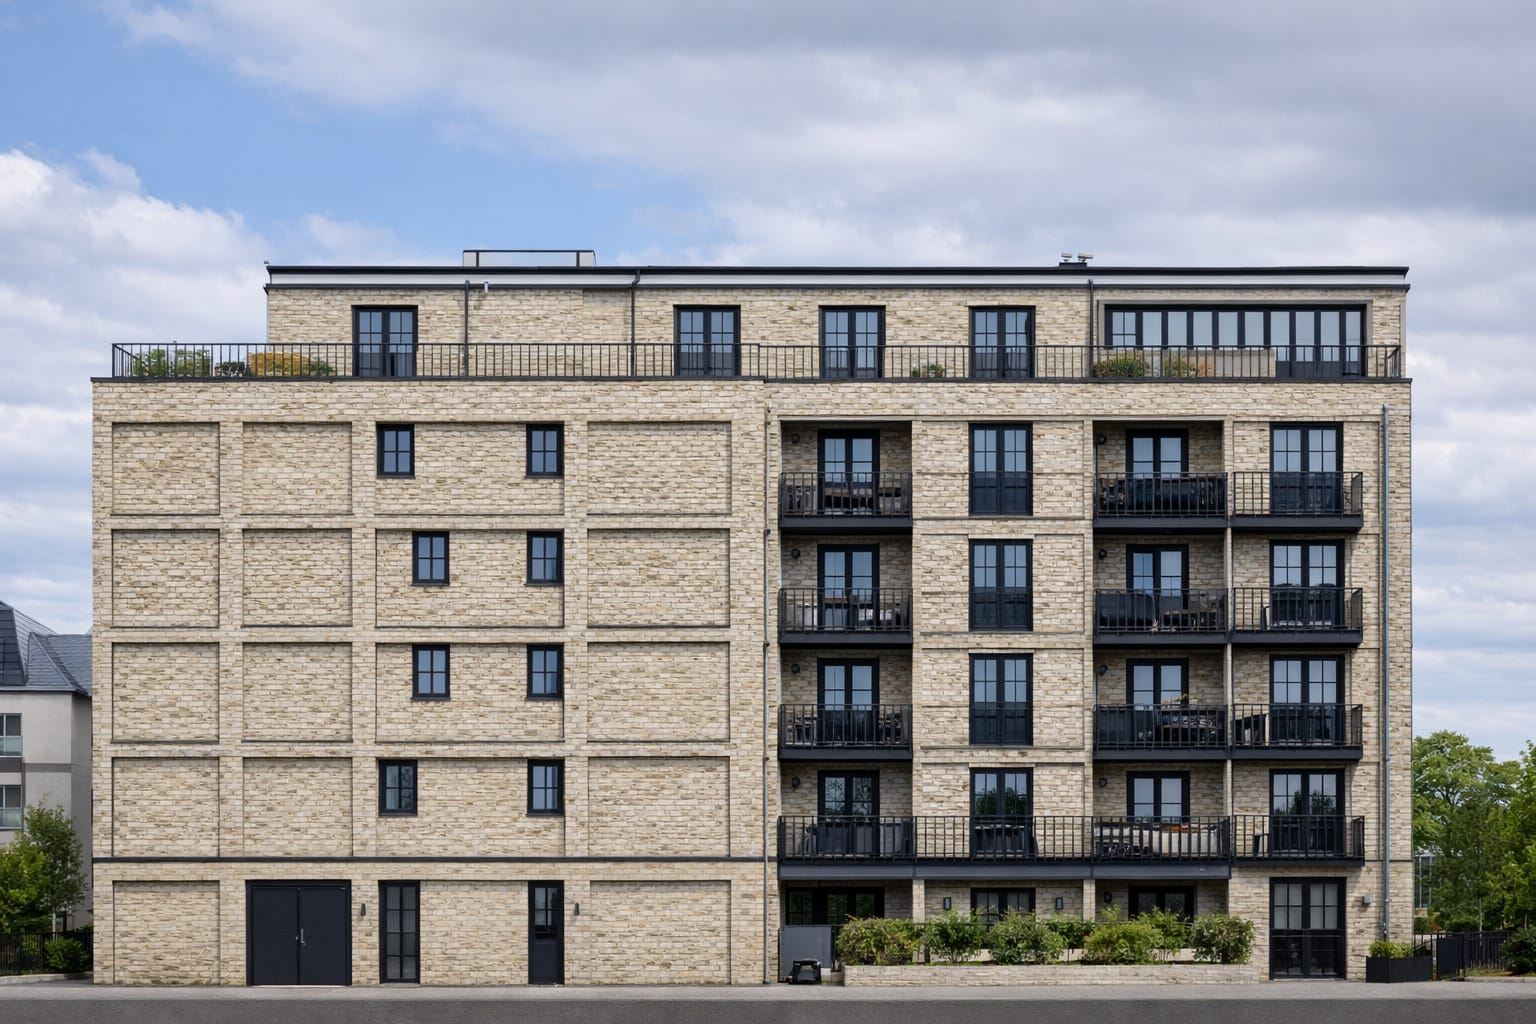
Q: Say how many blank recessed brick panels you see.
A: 14